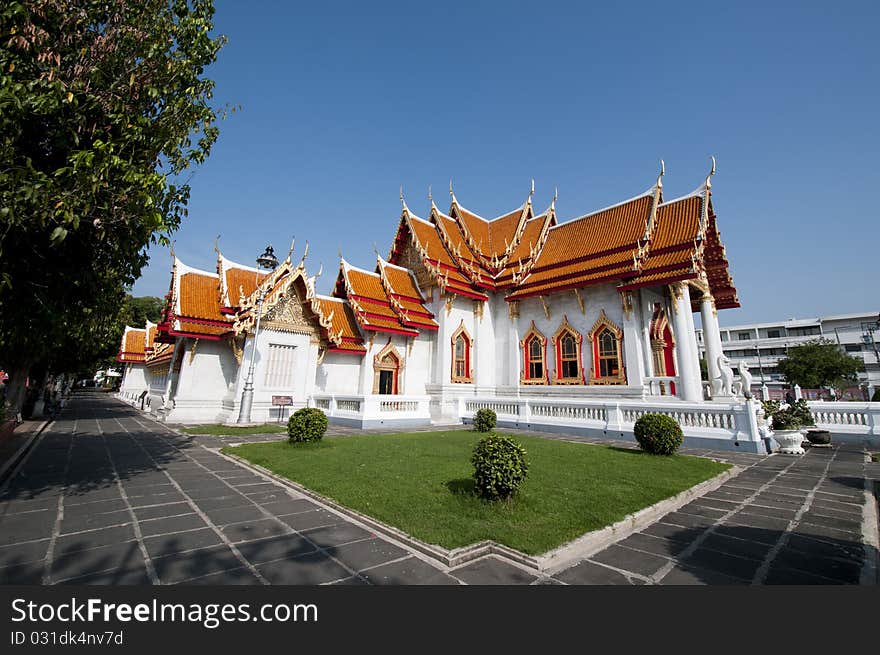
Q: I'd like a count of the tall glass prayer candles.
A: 0